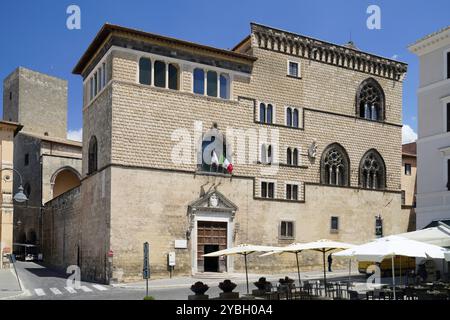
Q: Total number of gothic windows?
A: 3